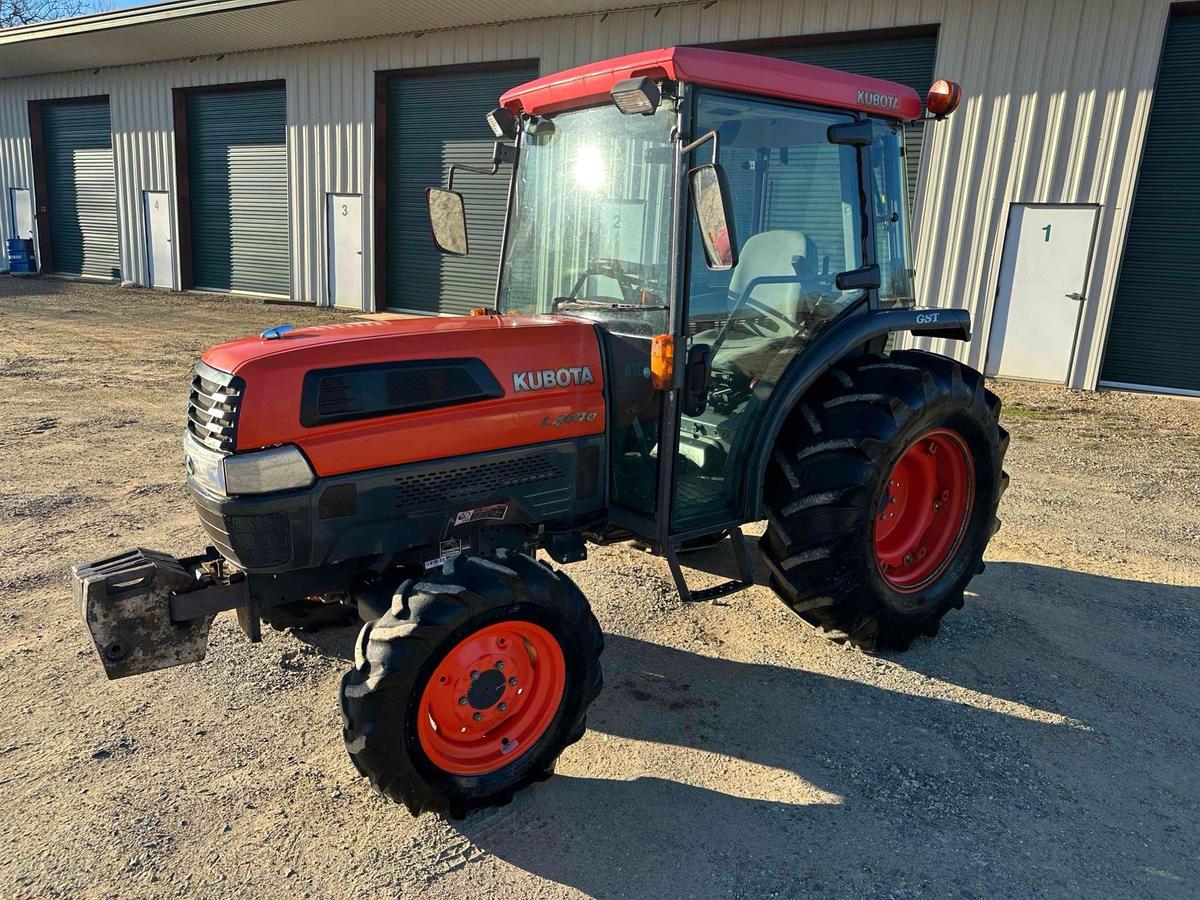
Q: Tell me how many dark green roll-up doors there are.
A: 5